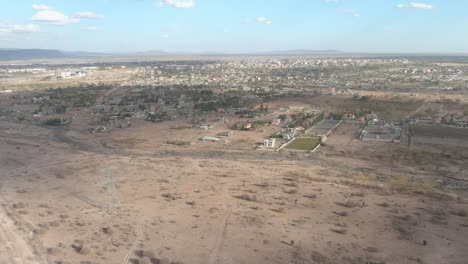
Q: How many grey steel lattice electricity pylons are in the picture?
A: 1